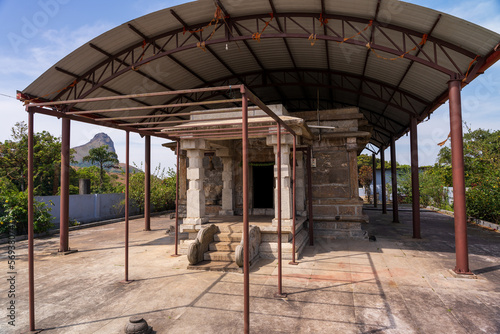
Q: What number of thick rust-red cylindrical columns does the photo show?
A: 7